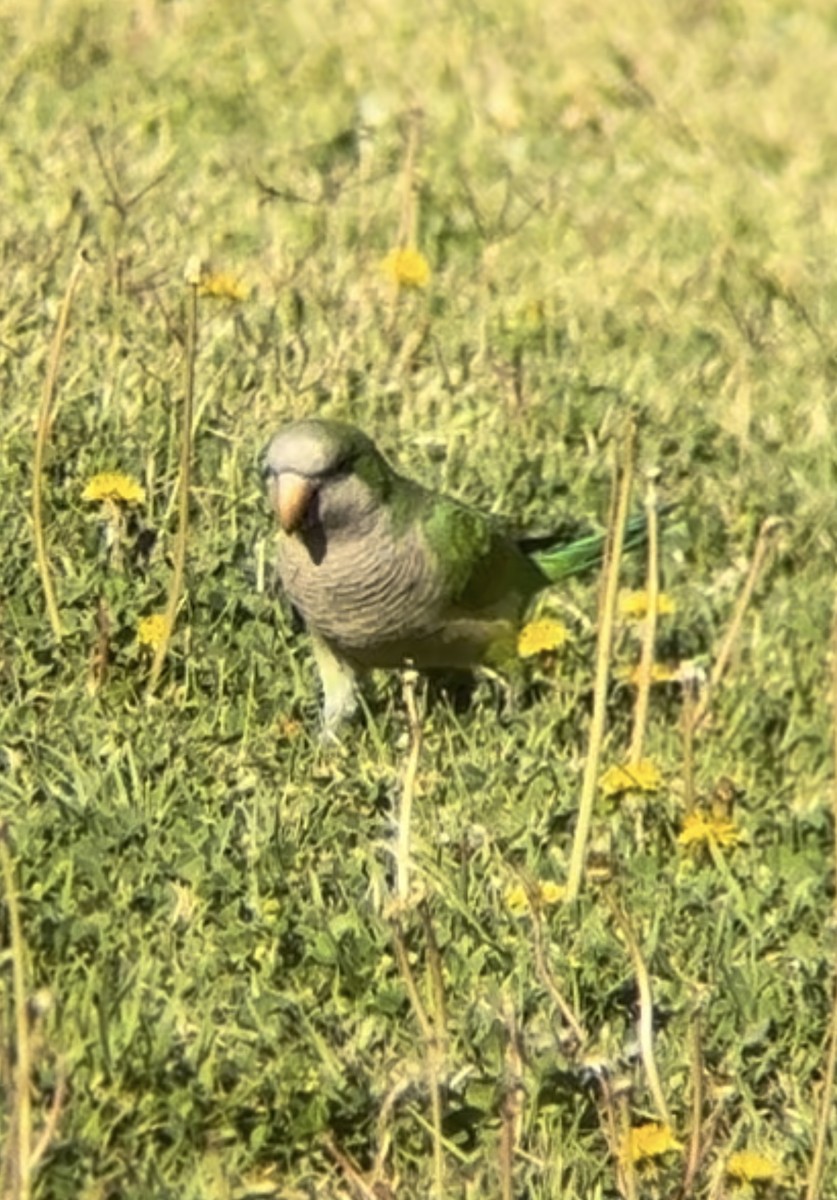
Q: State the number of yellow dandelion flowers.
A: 12